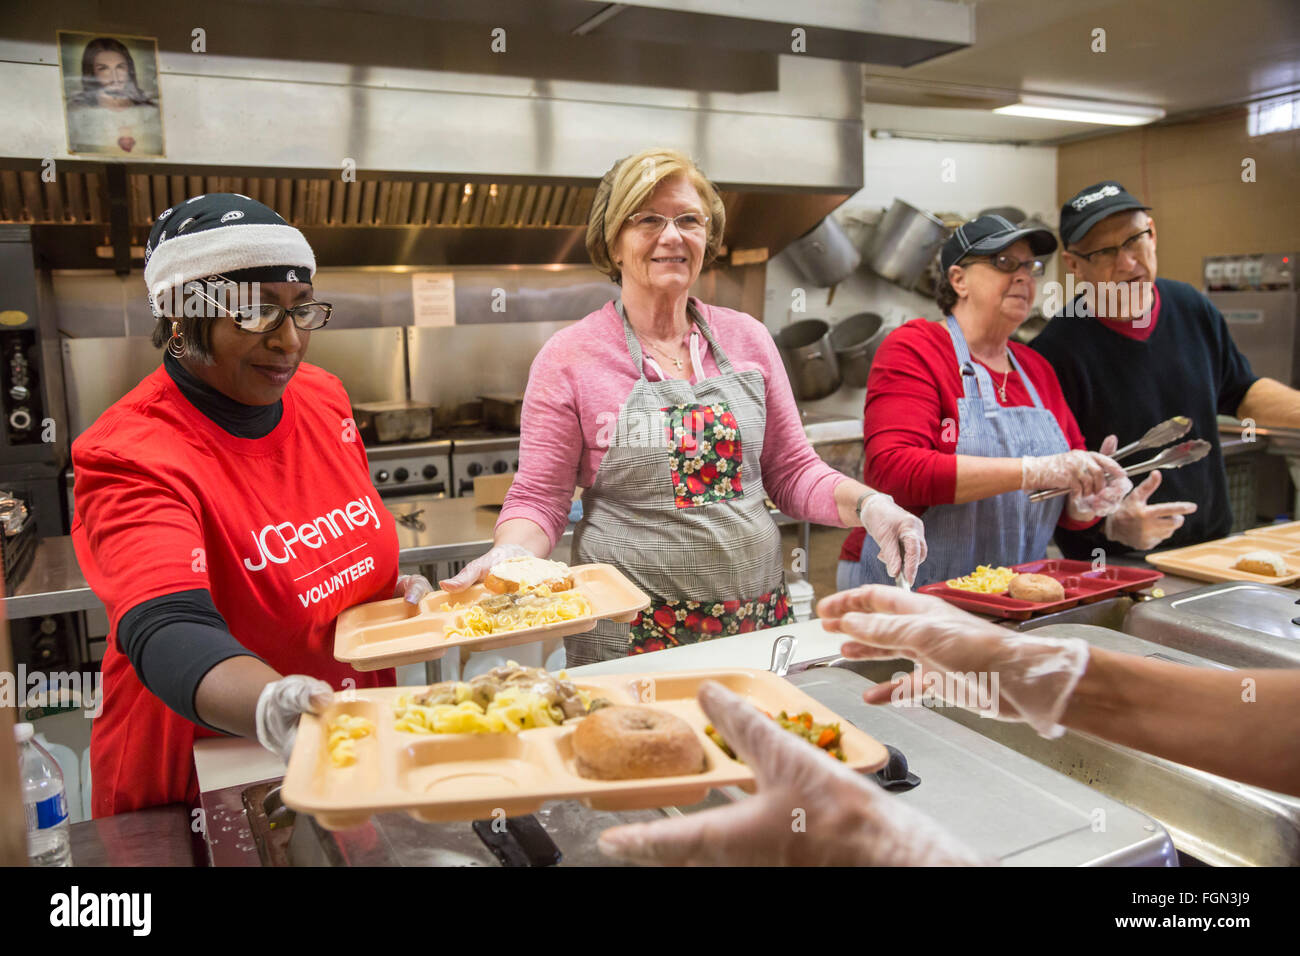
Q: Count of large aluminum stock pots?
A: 4